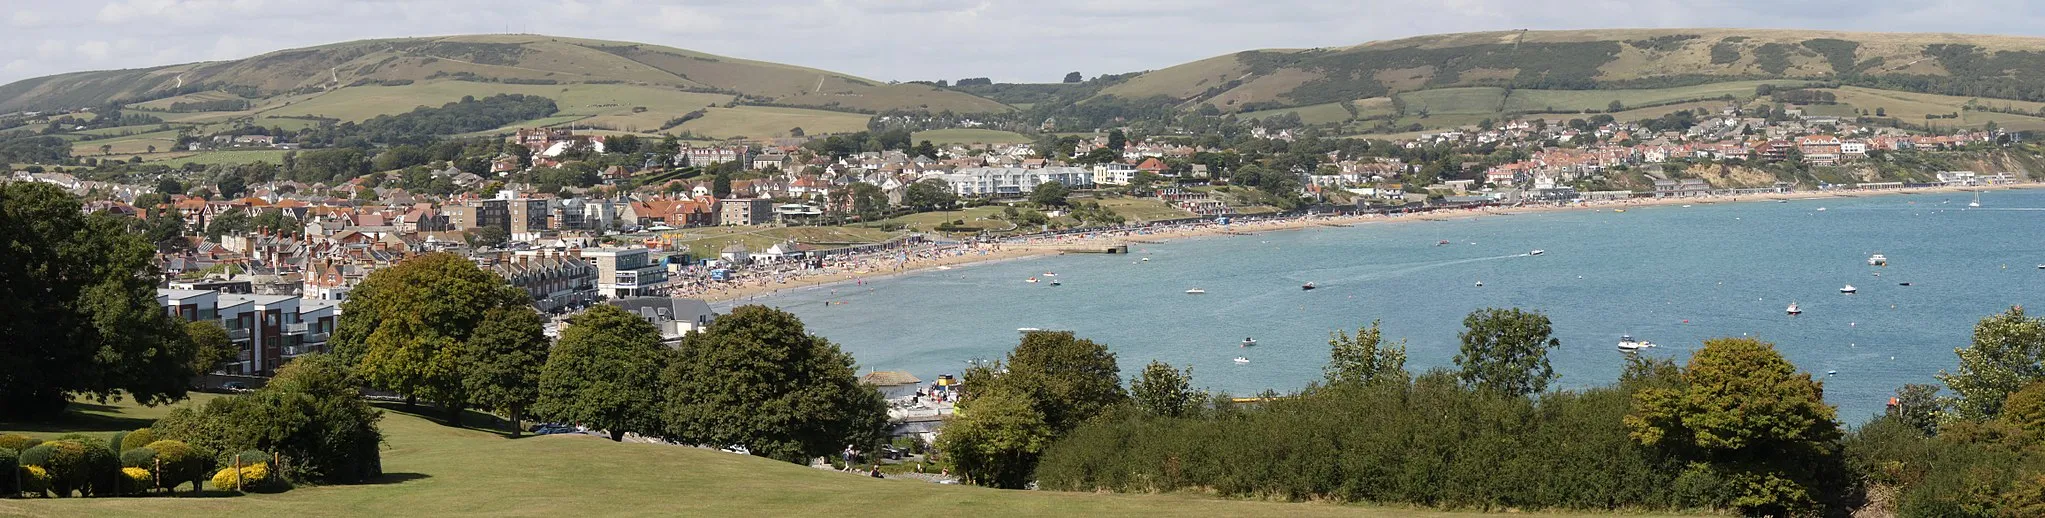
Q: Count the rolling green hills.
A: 2